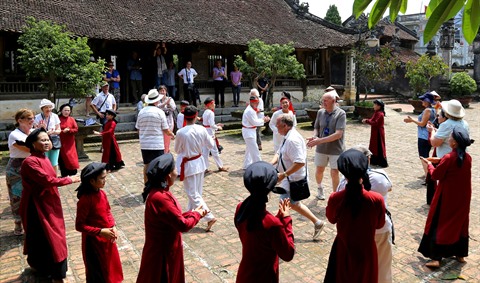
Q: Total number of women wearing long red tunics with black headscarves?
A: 9